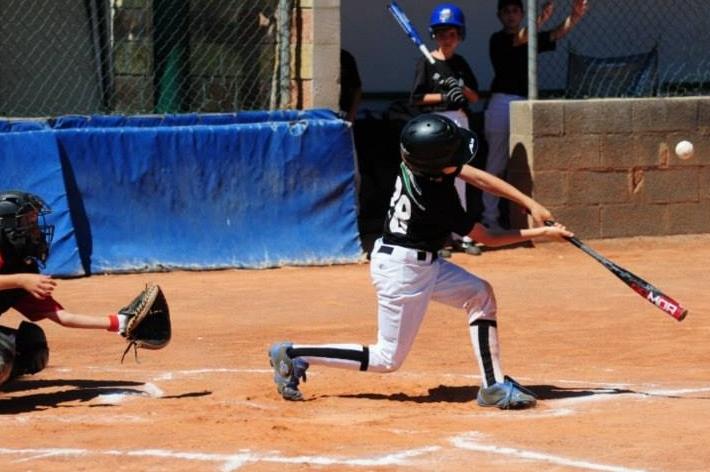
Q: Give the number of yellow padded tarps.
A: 0